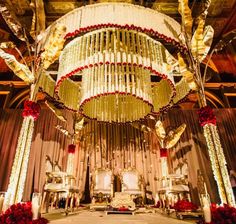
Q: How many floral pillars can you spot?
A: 4